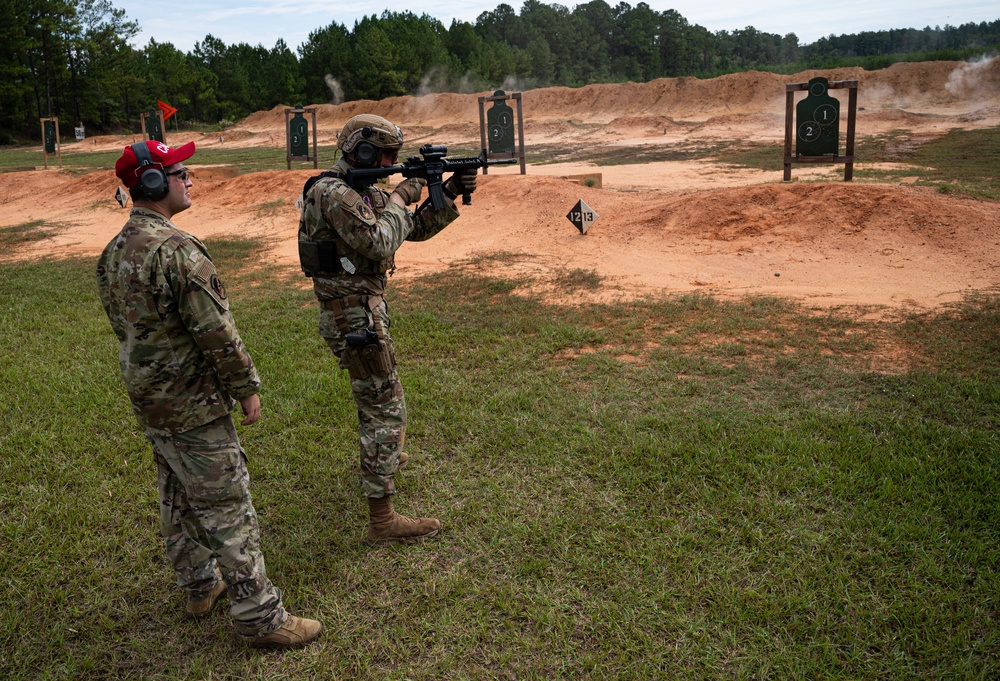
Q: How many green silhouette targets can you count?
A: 5